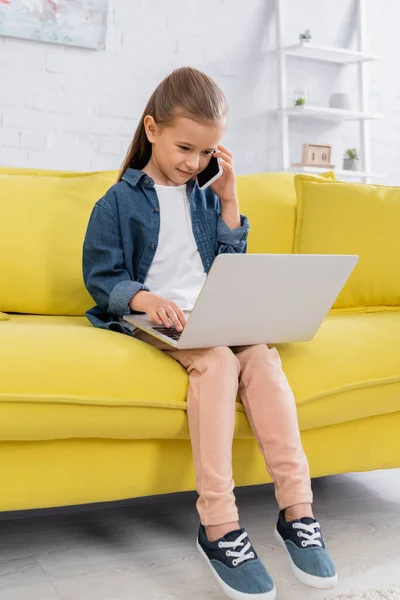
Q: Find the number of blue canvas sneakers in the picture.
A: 2